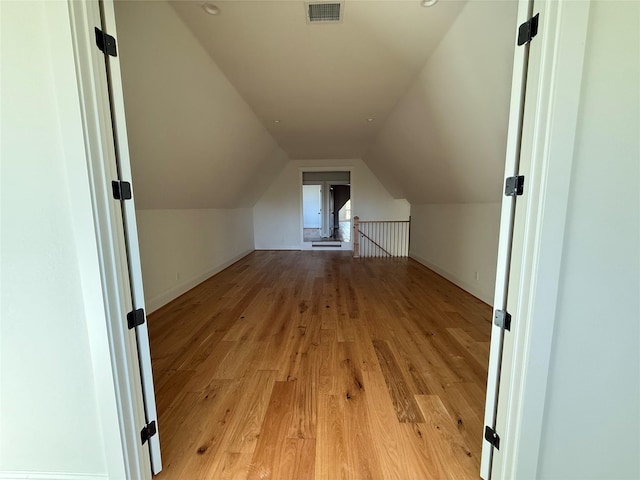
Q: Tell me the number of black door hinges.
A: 8